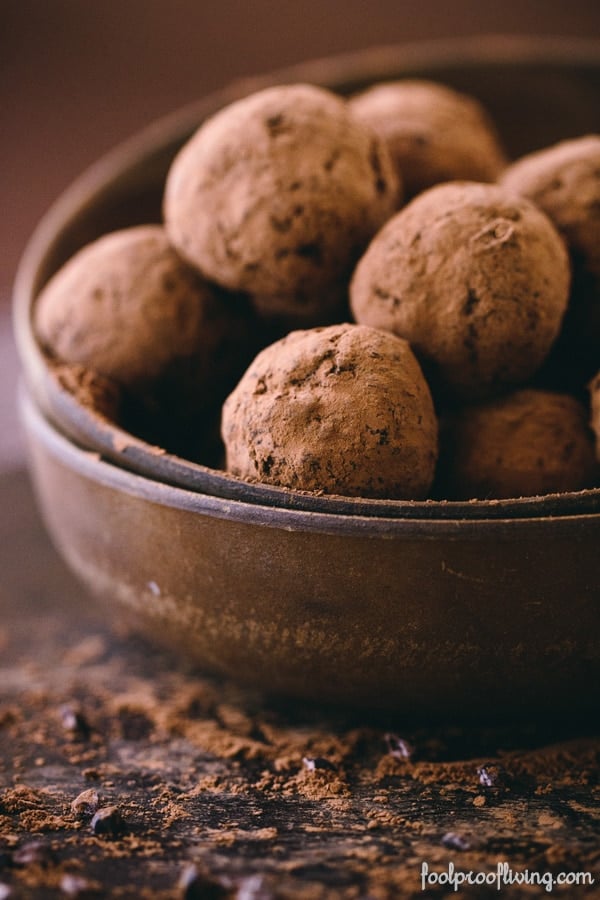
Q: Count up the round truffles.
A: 8